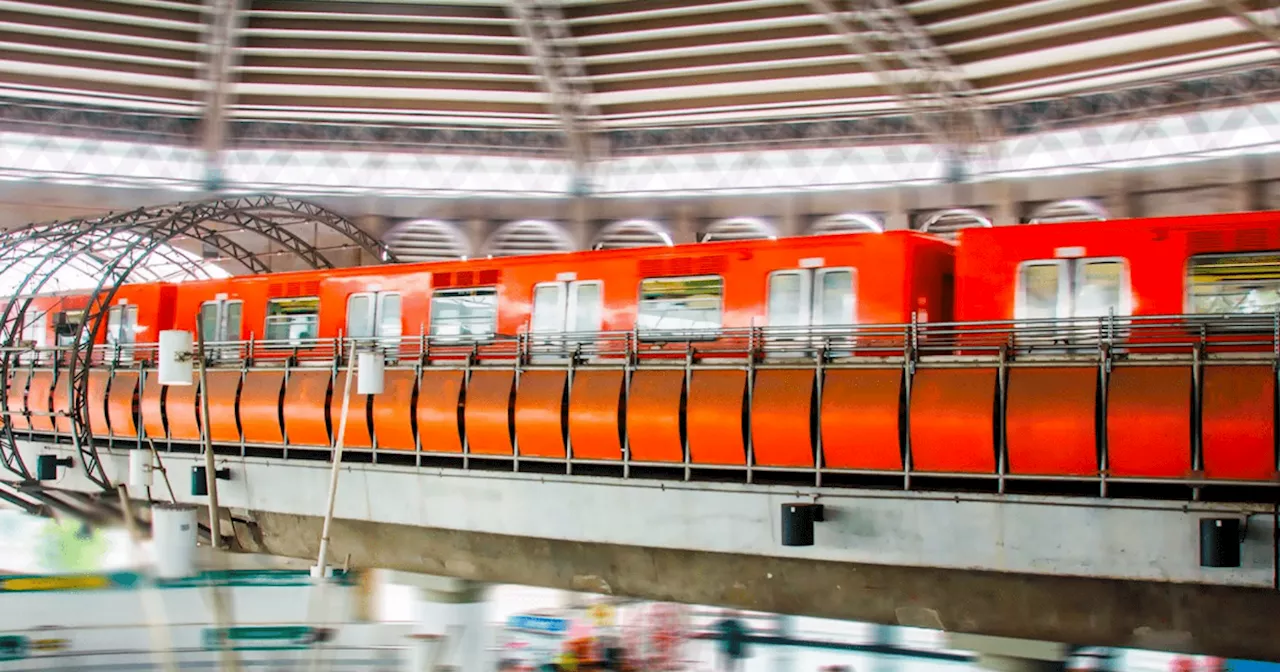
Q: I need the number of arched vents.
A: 7